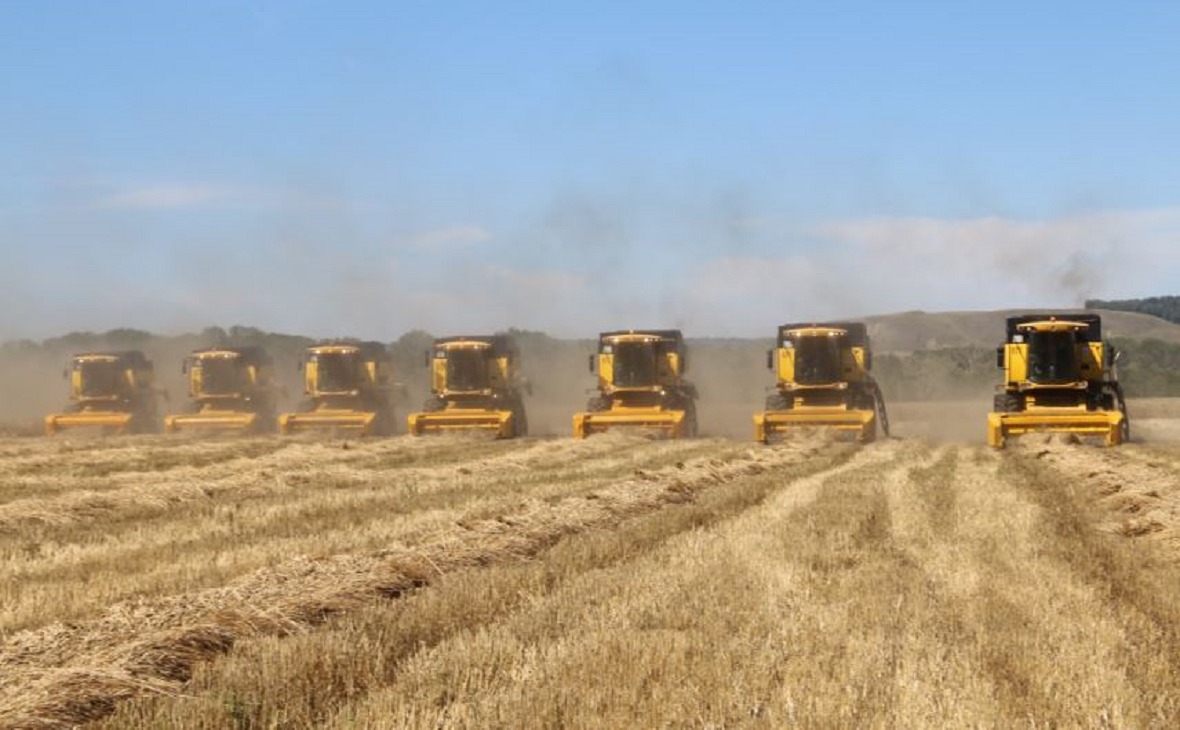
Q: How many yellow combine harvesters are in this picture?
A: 7